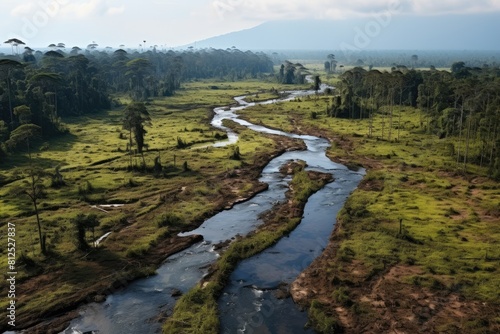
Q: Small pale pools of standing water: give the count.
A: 2